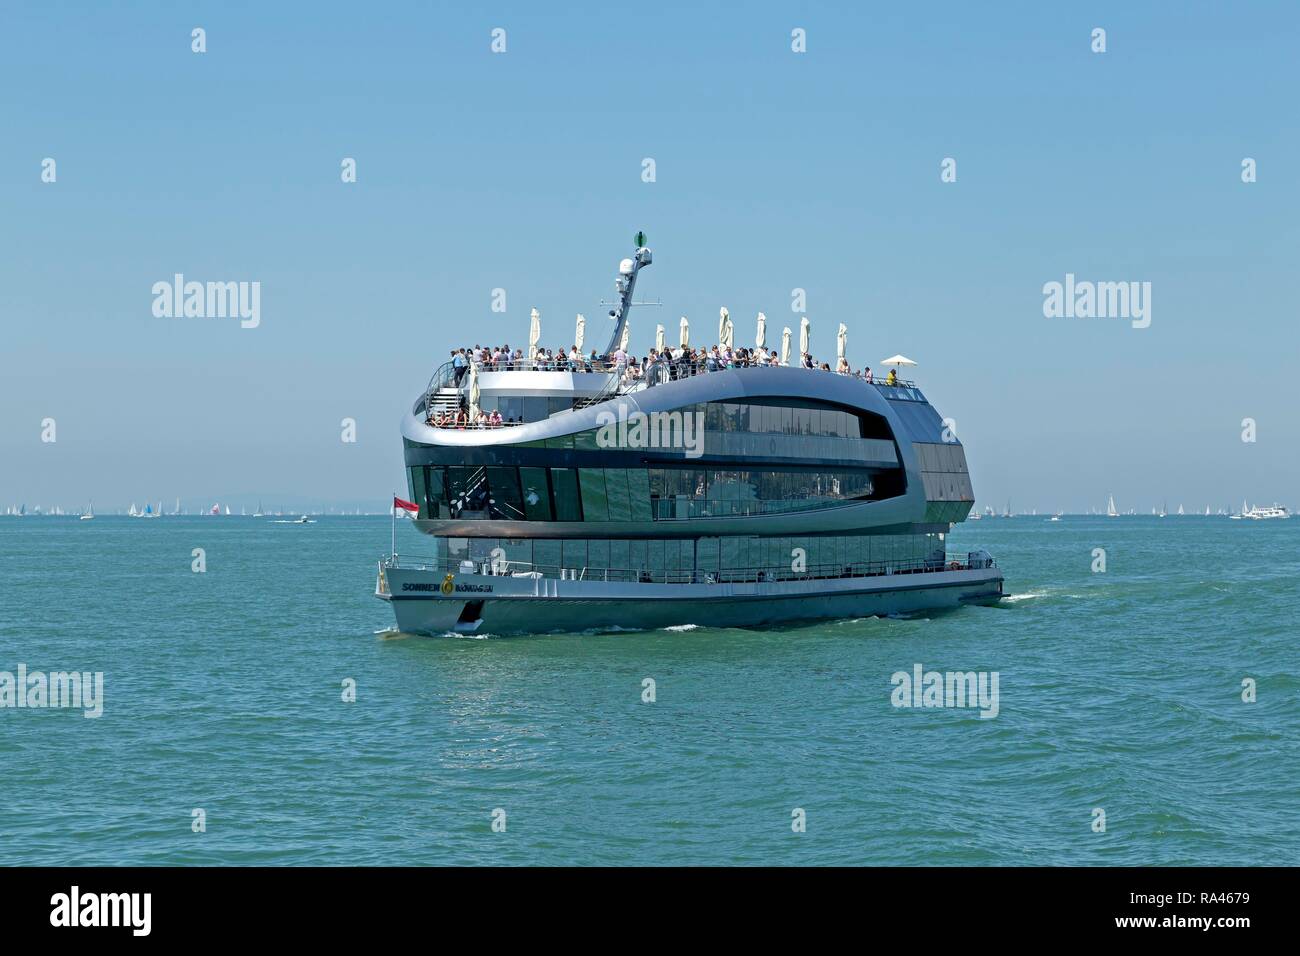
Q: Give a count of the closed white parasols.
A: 12